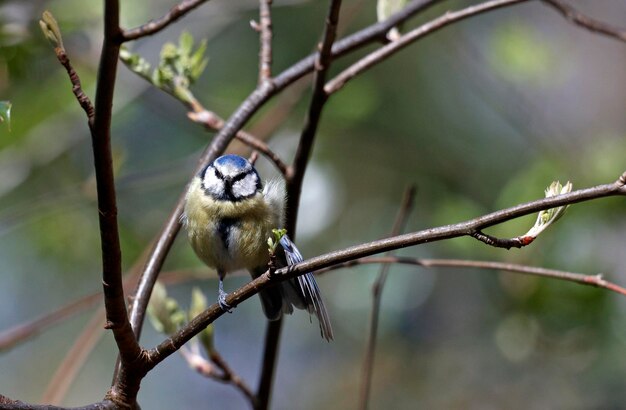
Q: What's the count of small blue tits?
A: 1